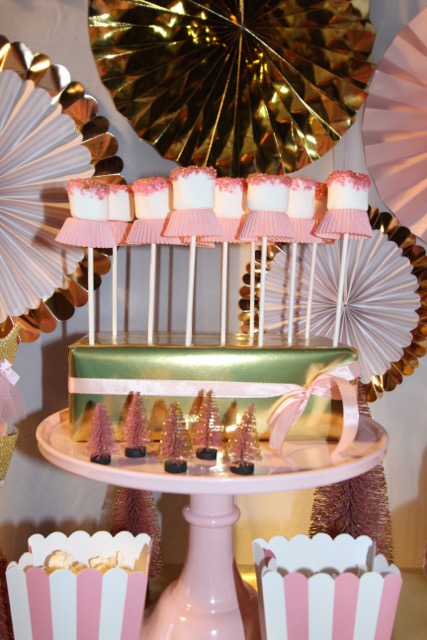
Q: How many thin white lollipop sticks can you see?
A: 10